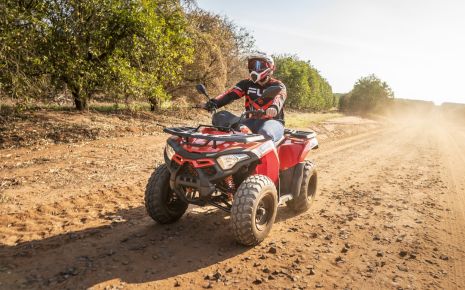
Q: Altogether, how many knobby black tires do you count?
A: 3